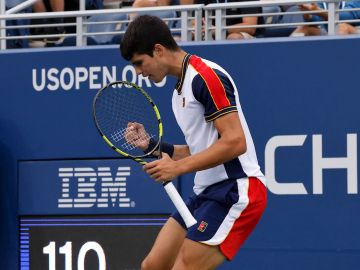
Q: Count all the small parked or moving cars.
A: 0